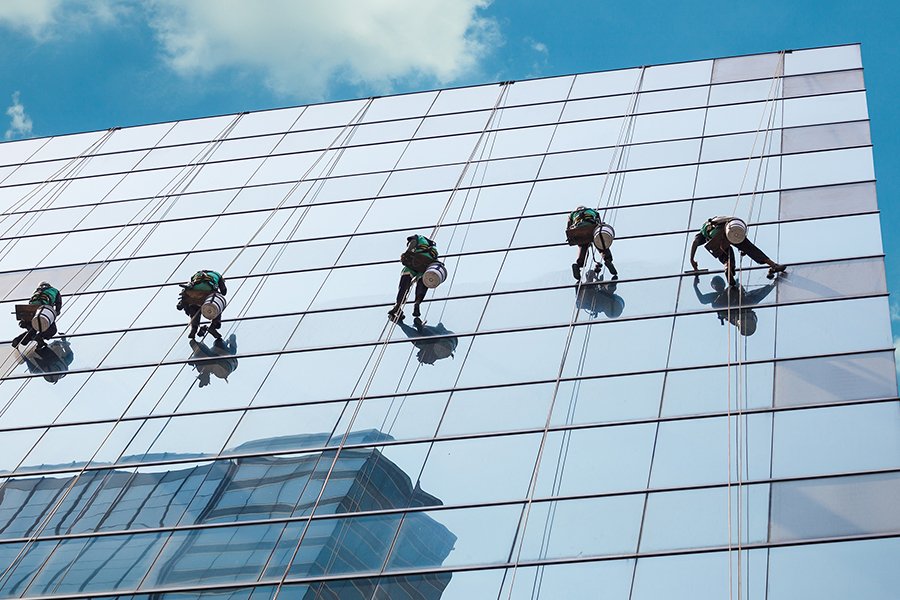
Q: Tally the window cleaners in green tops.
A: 5